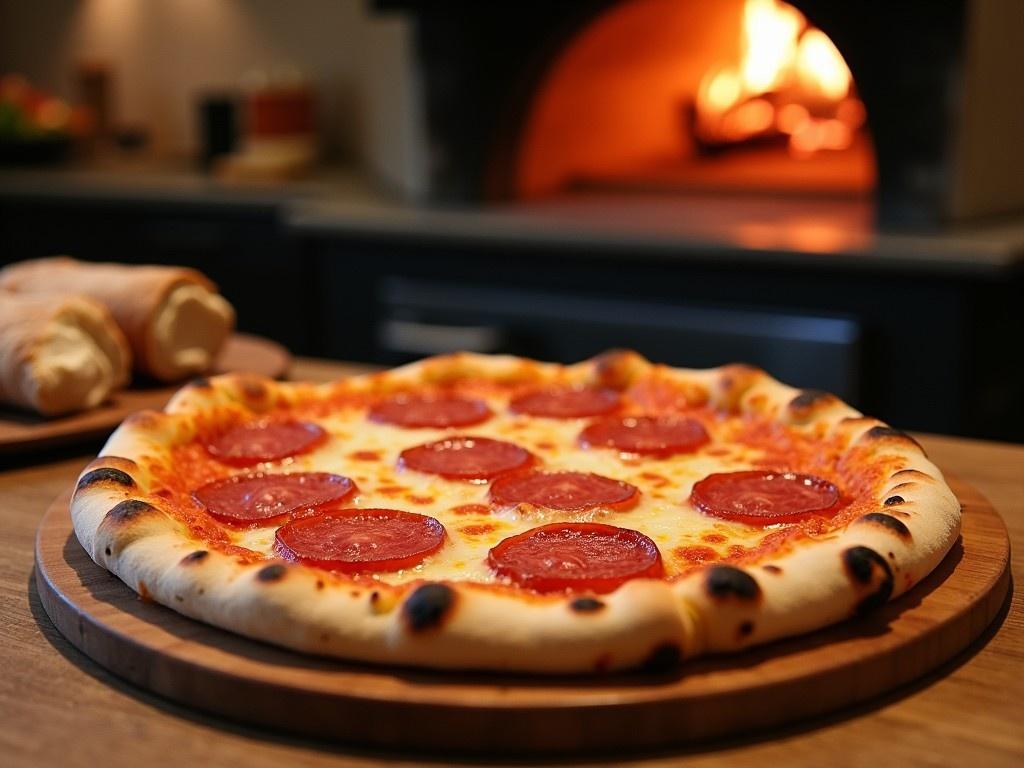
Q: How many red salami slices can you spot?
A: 10